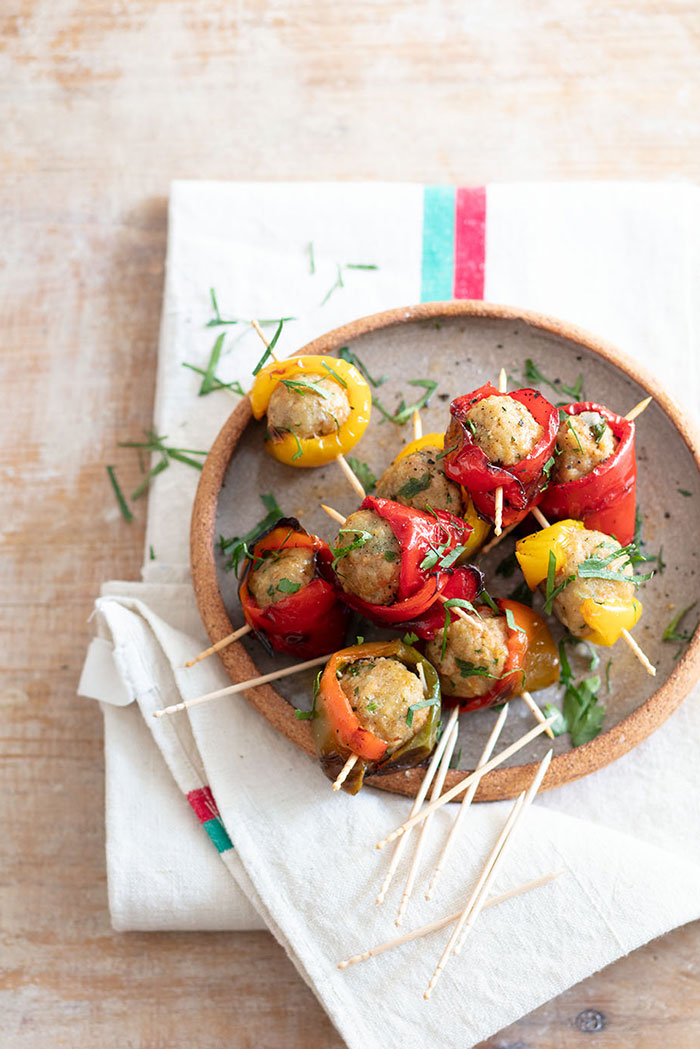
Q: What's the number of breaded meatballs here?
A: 9